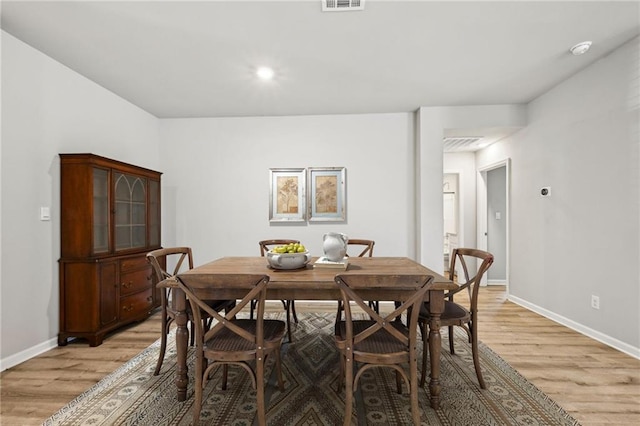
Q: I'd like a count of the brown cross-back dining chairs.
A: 6